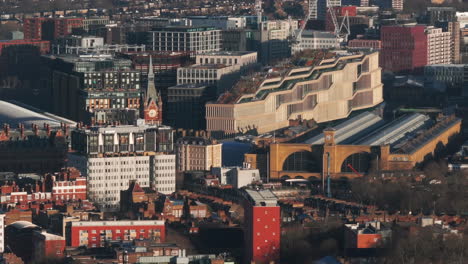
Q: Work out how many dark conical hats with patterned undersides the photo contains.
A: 0